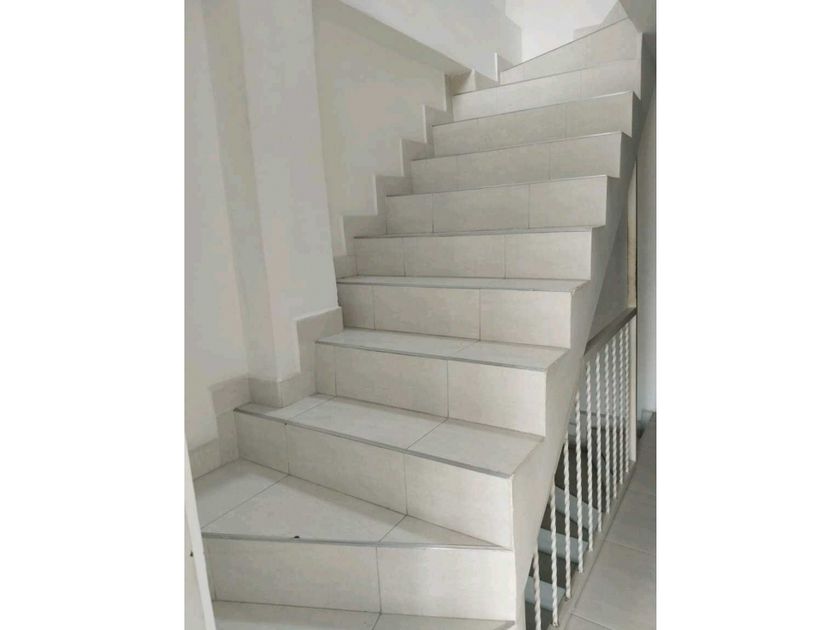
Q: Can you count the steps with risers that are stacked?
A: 10